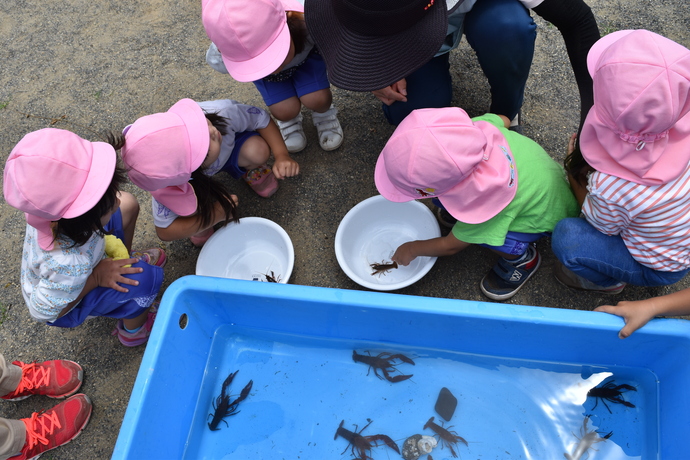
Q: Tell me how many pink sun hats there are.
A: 5